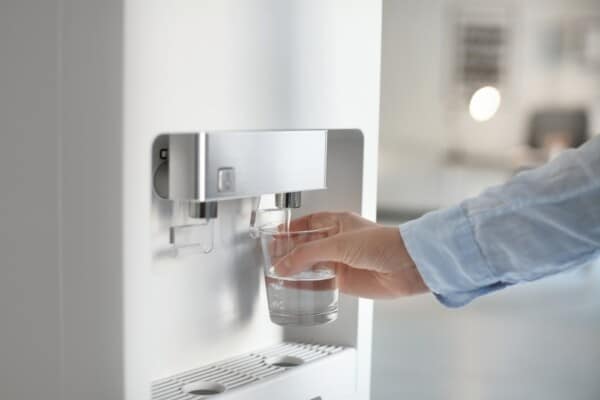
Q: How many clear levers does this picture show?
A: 2